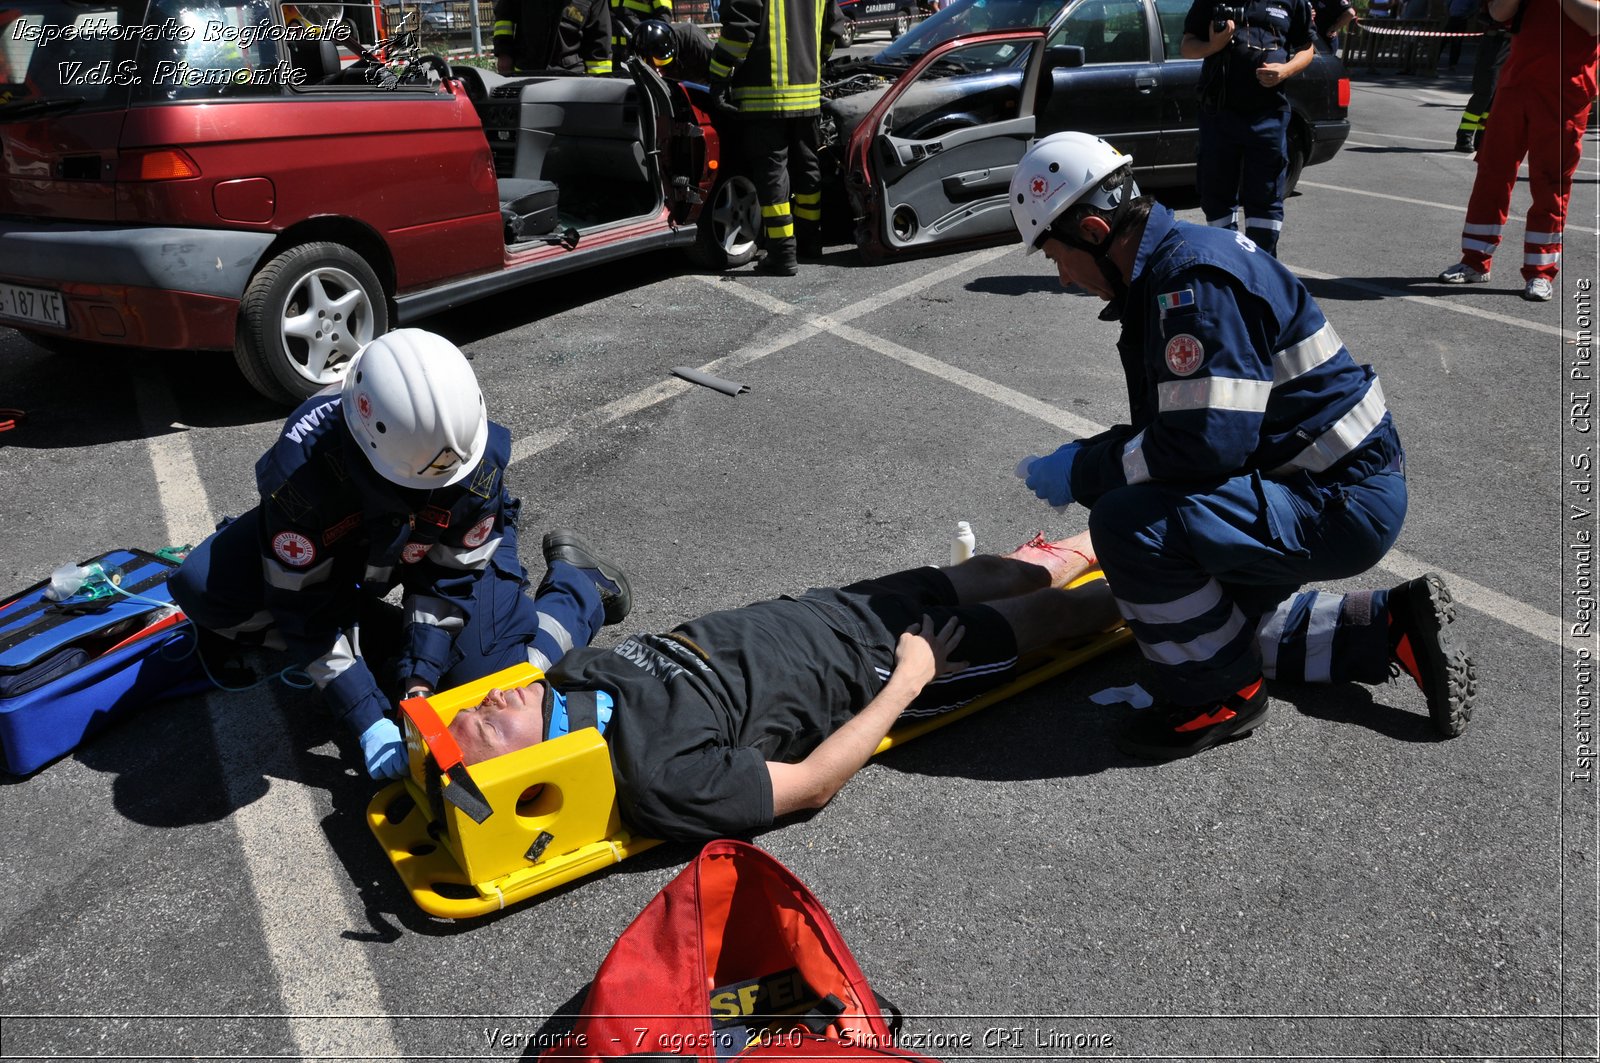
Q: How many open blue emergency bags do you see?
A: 1